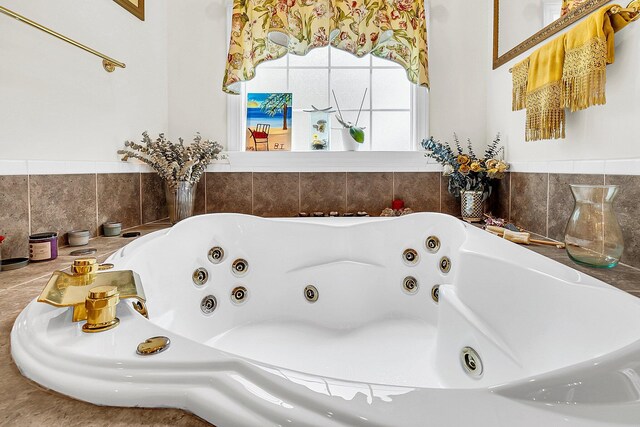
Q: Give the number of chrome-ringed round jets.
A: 12